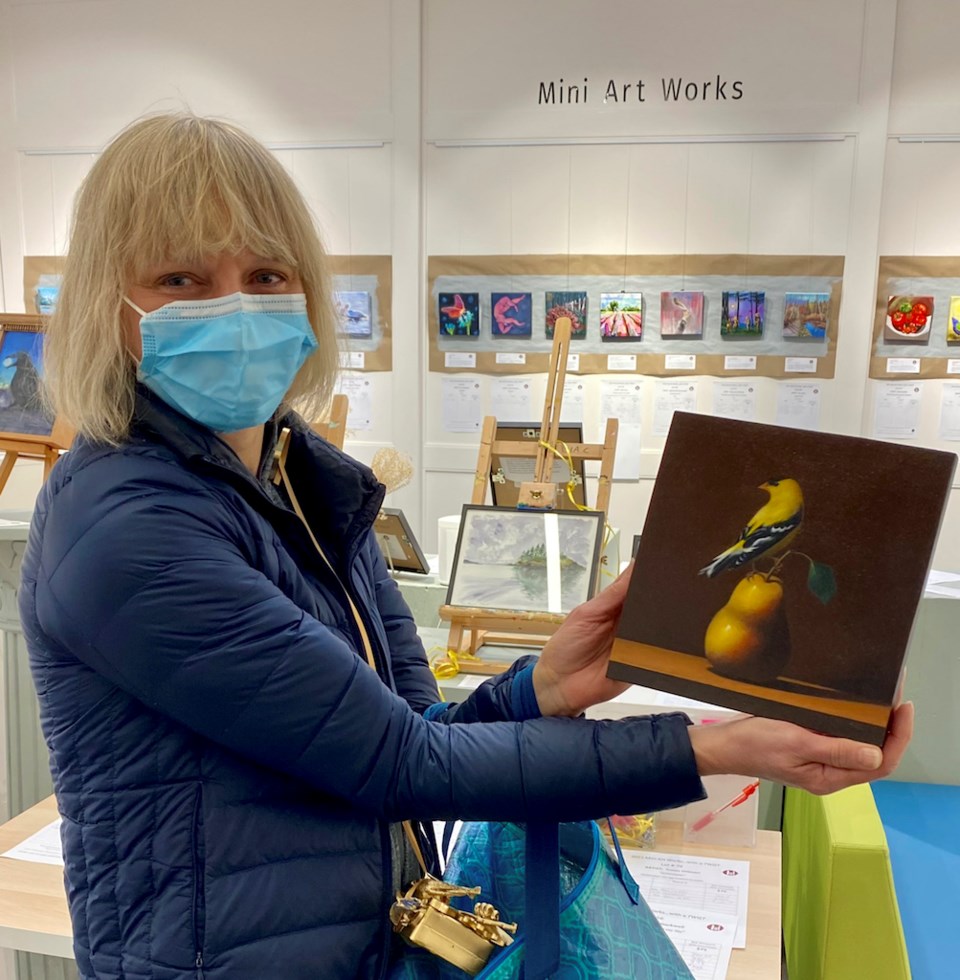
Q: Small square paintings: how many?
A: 11